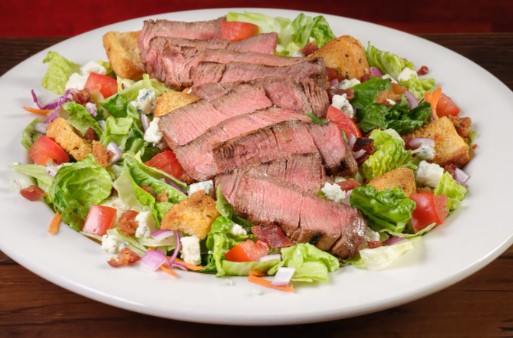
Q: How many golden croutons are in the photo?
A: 7